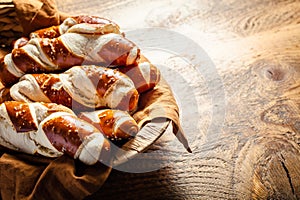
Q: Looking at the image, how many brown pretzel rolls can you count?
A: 6